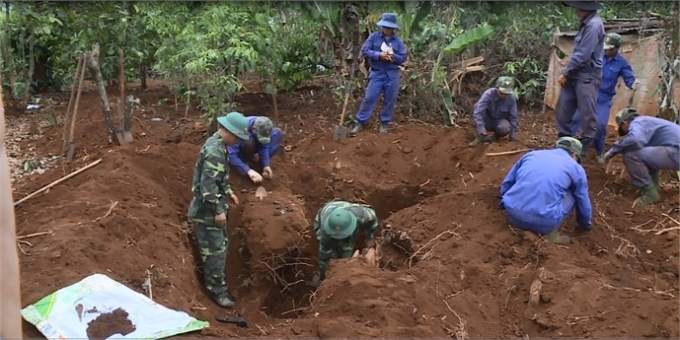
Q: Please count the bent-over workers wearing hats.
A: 5